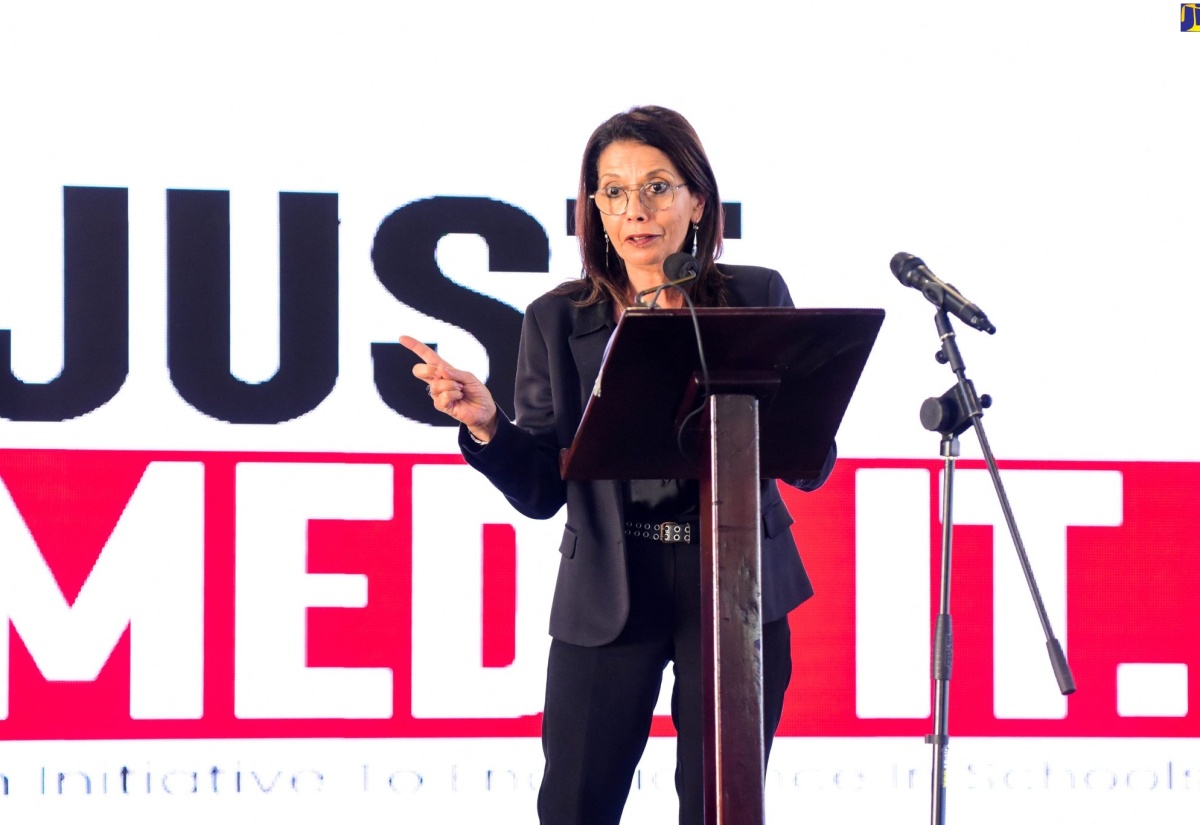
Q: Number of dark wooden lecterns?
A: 1